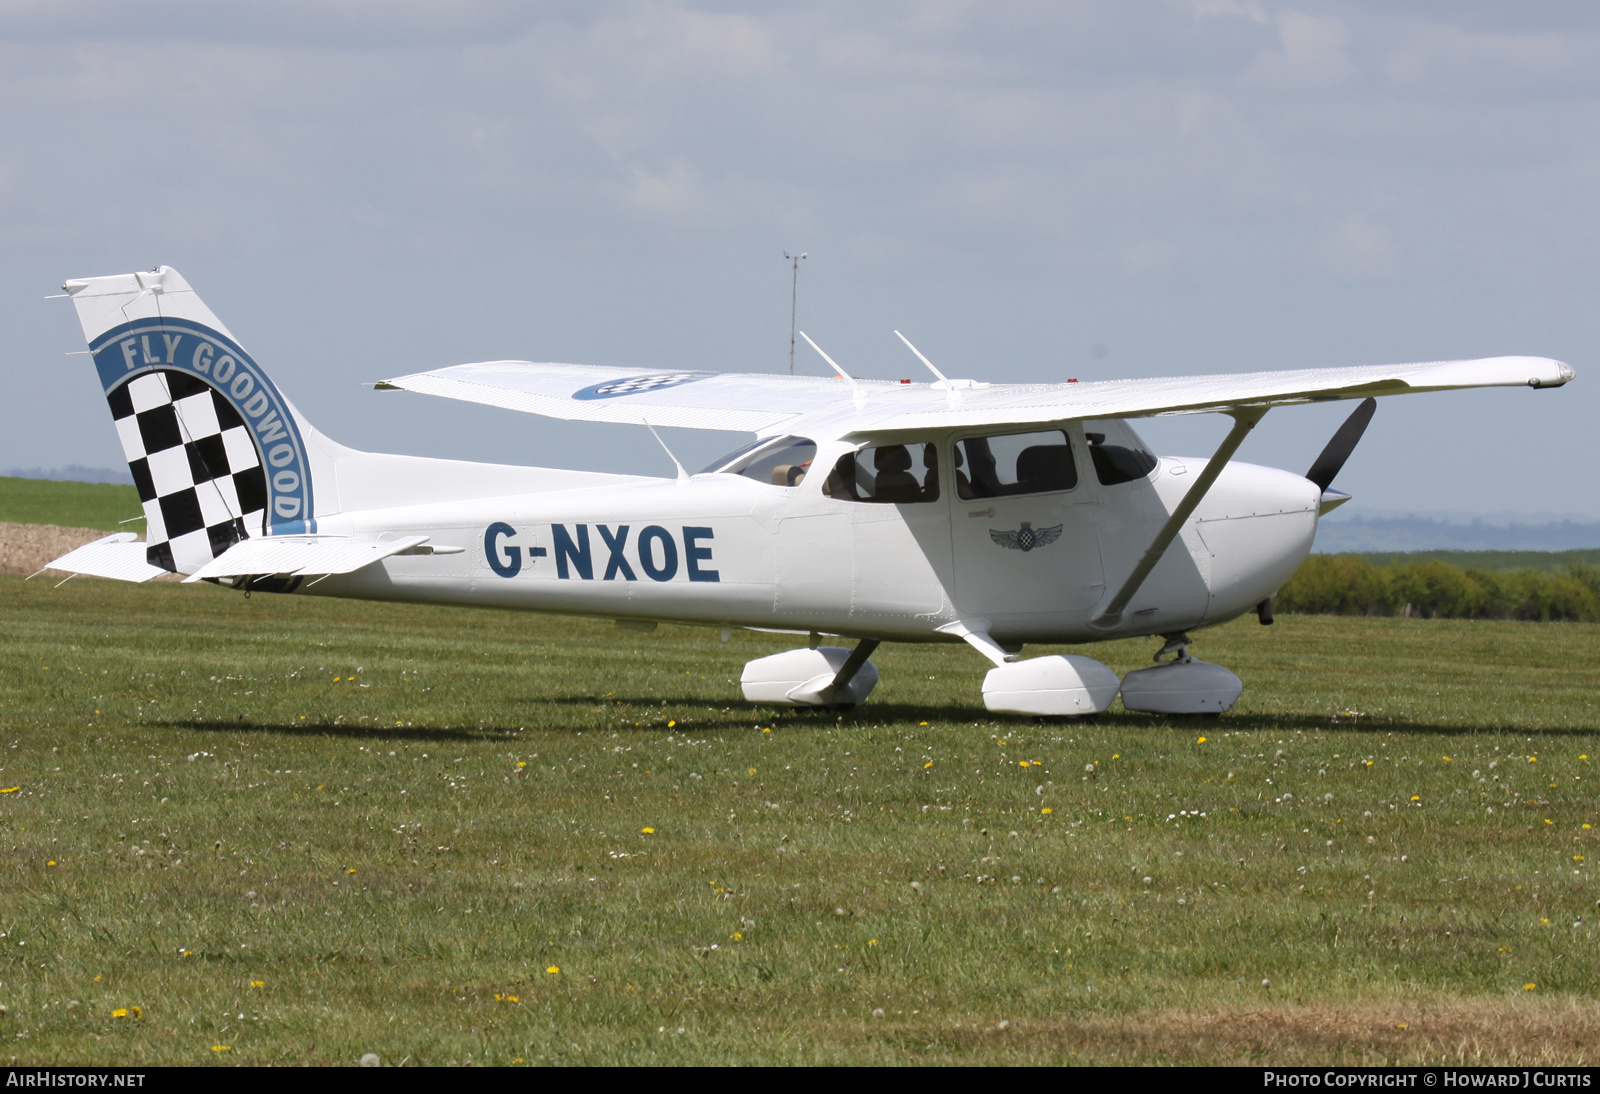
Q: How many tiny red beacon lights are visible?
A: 2